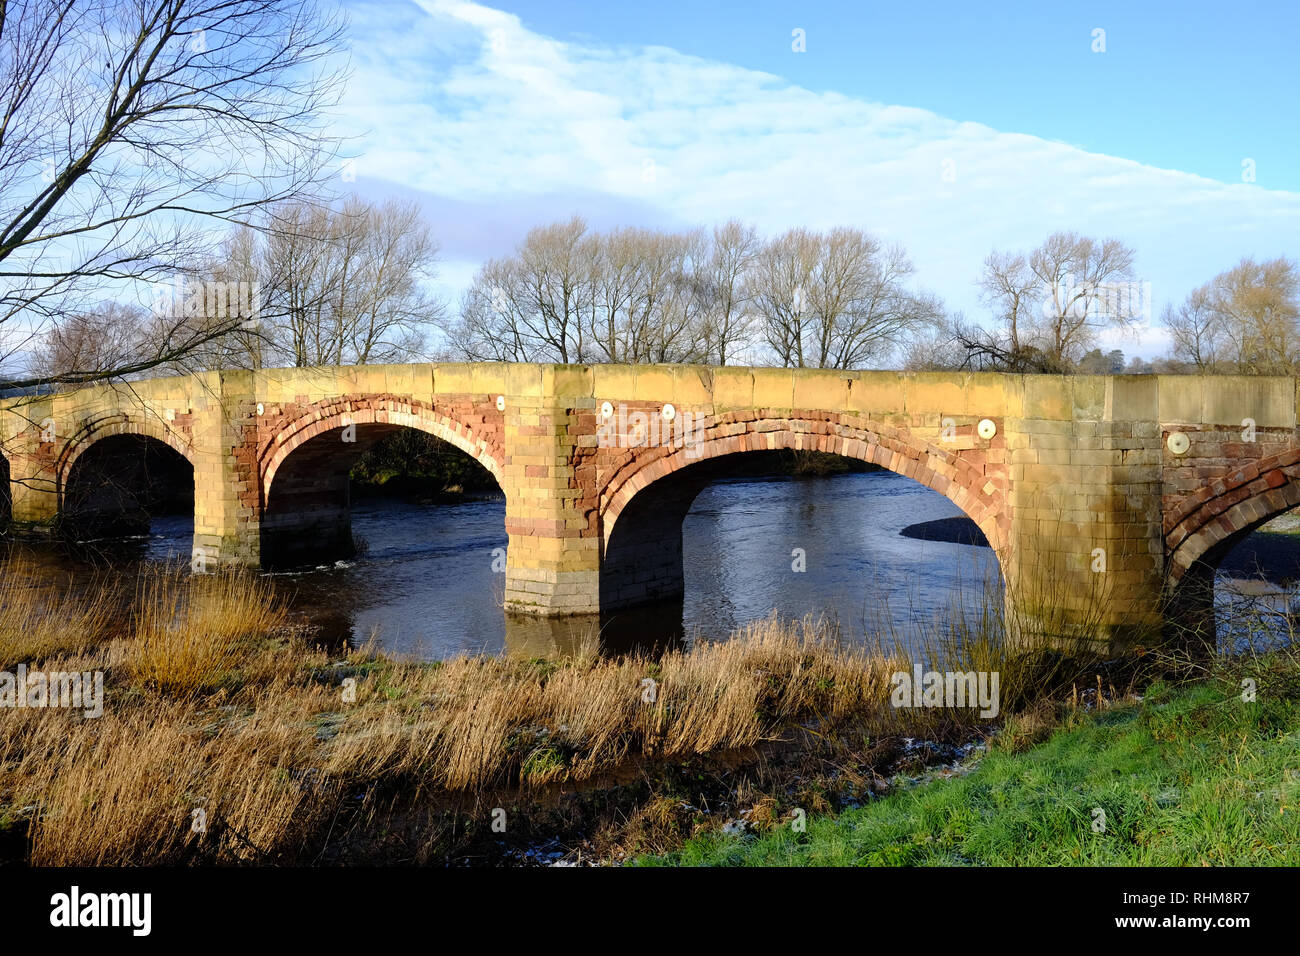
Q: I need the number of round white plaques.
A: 6